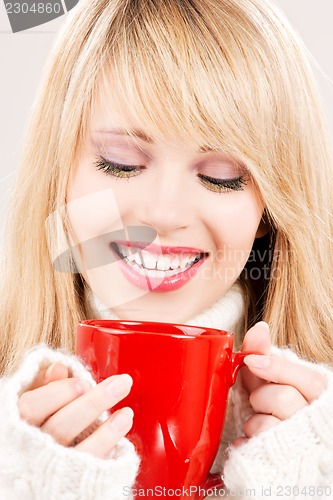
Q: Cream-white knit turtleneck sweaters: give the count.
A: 1